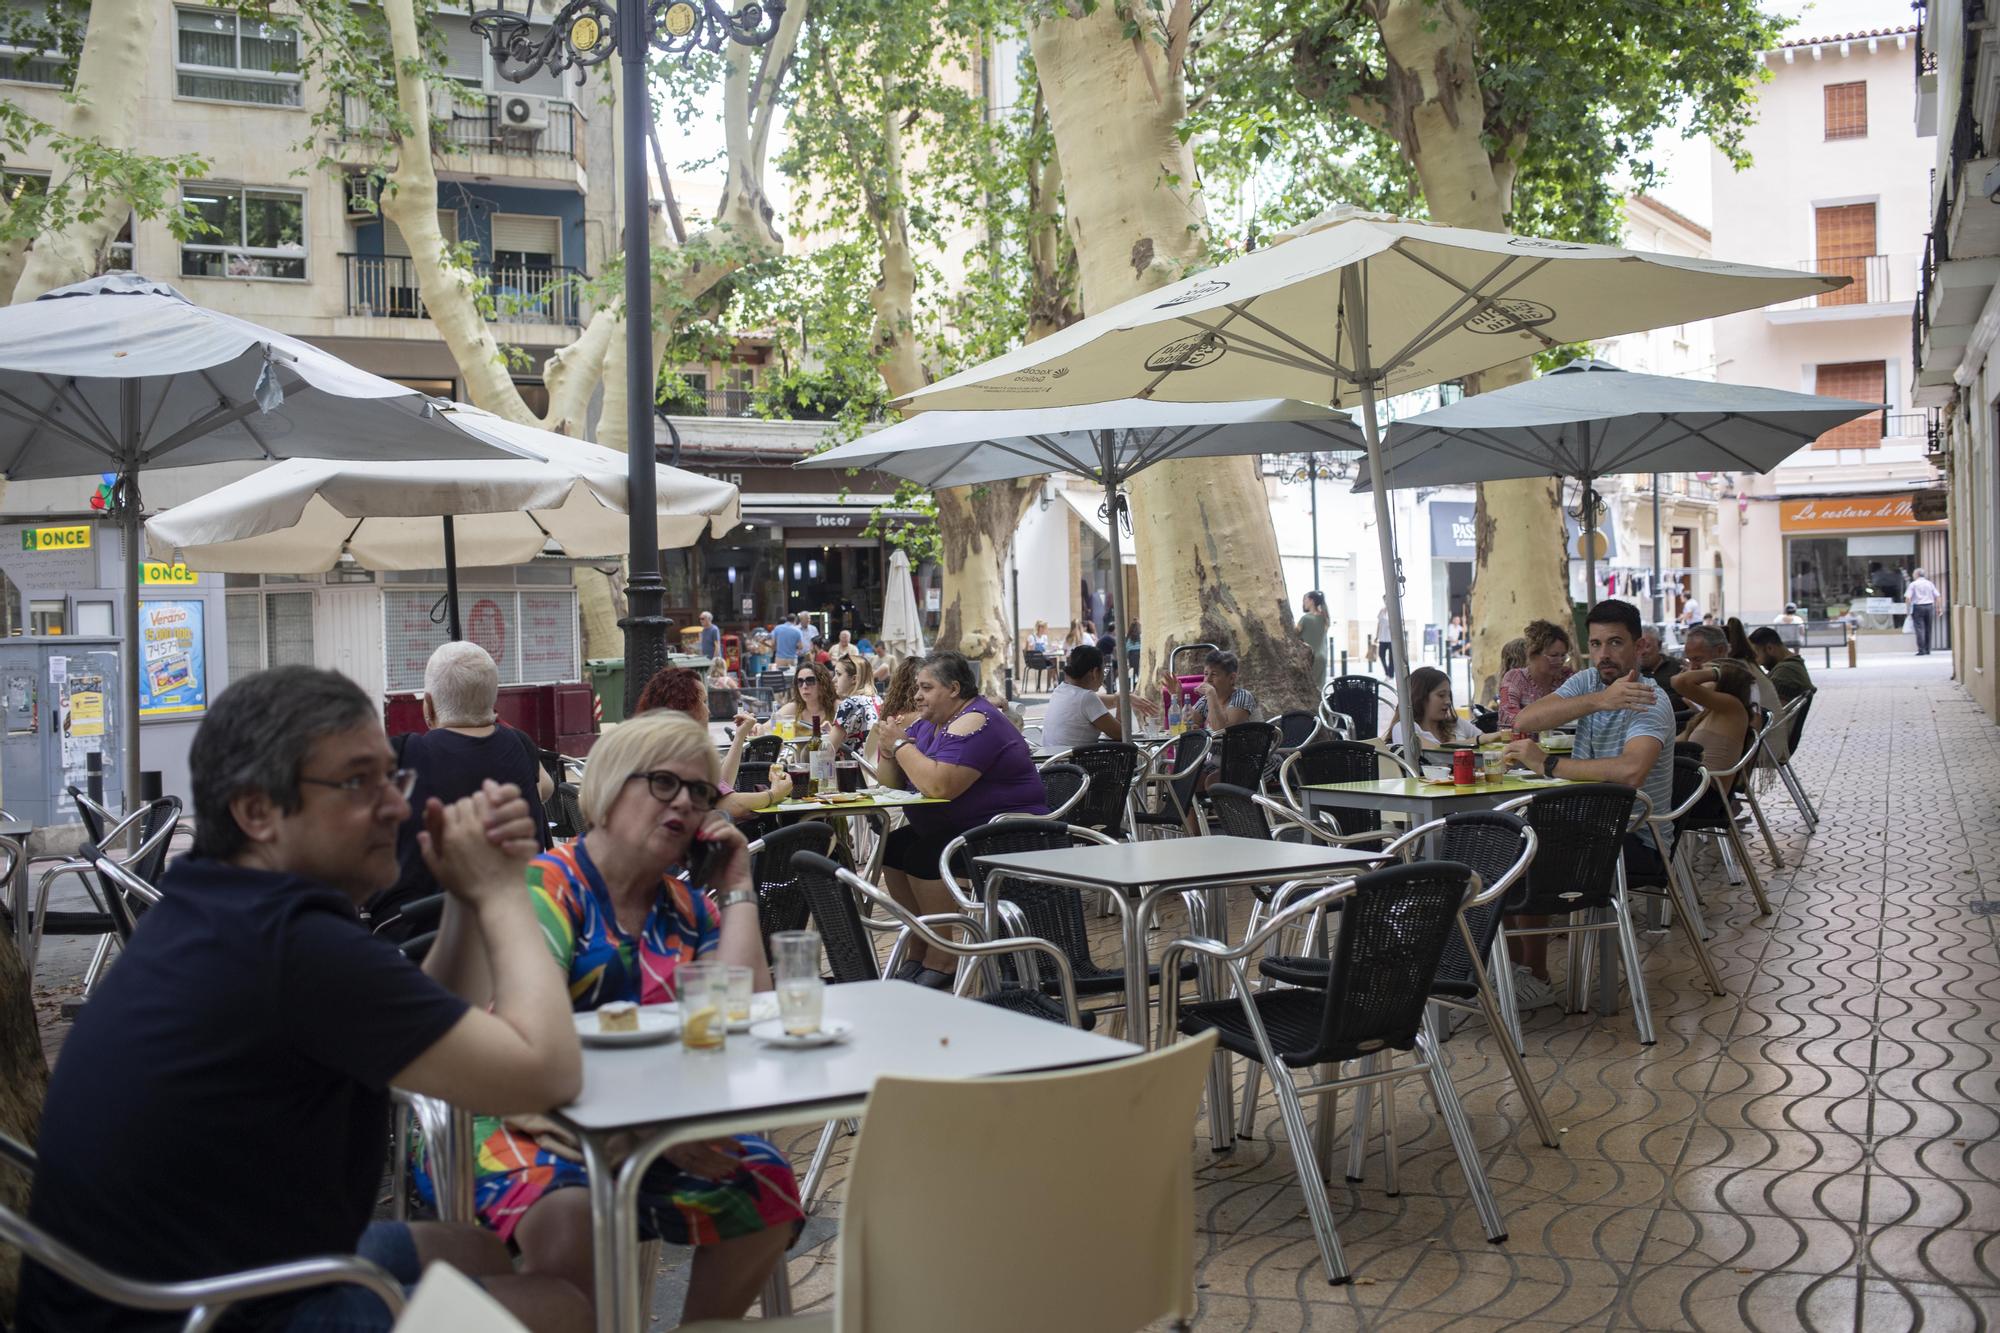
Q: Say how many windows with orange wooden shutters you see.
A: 3